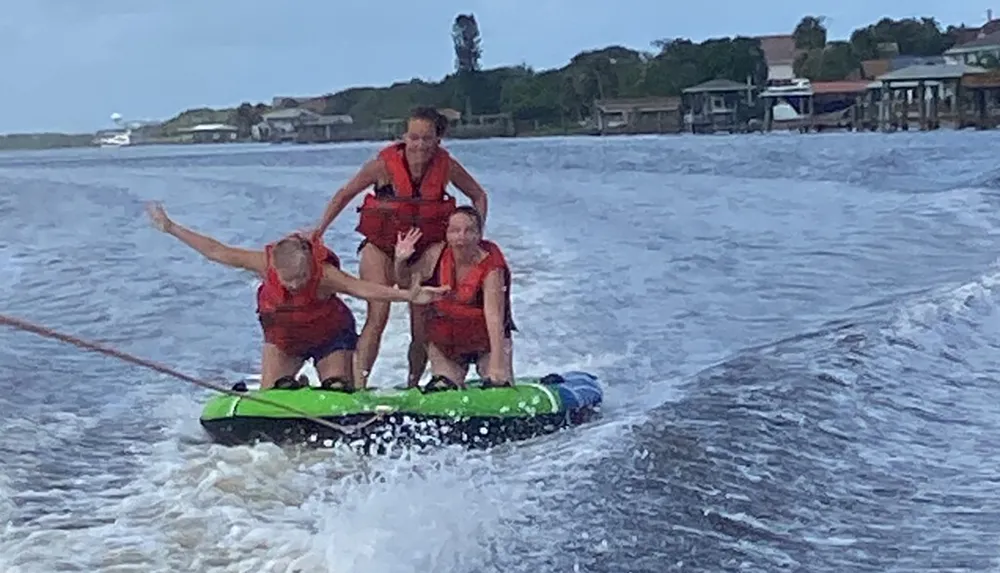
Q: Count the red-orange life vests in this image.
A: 3